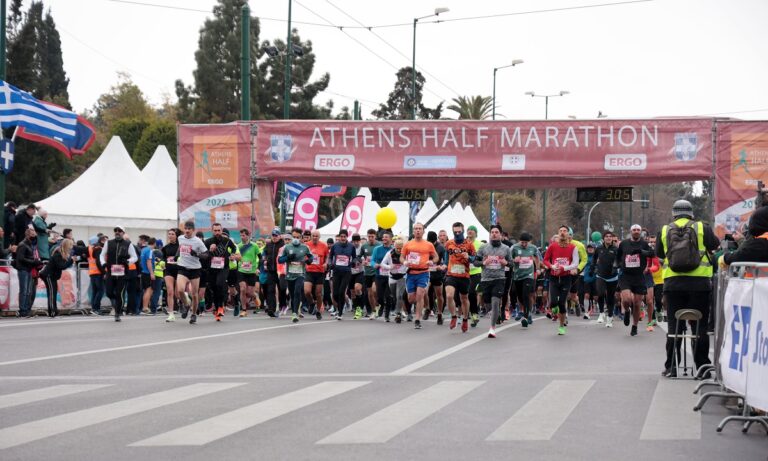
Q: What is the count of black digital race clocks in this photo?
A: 2